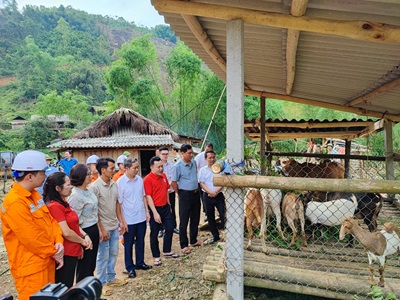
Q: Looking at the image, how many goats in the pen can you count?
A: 6